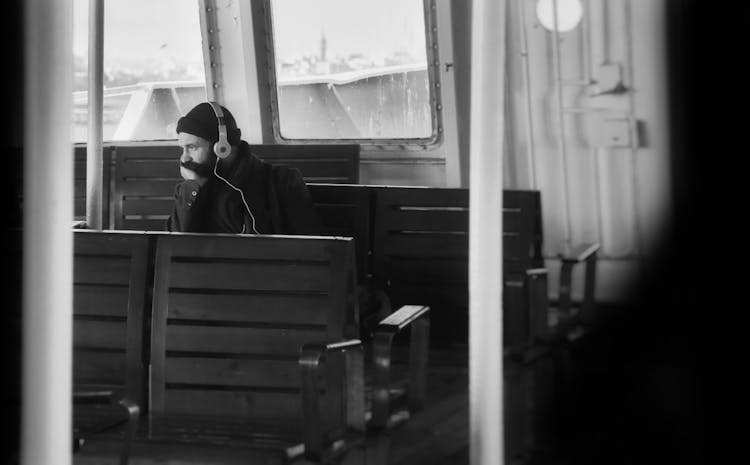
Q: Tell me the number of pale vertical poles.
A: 3